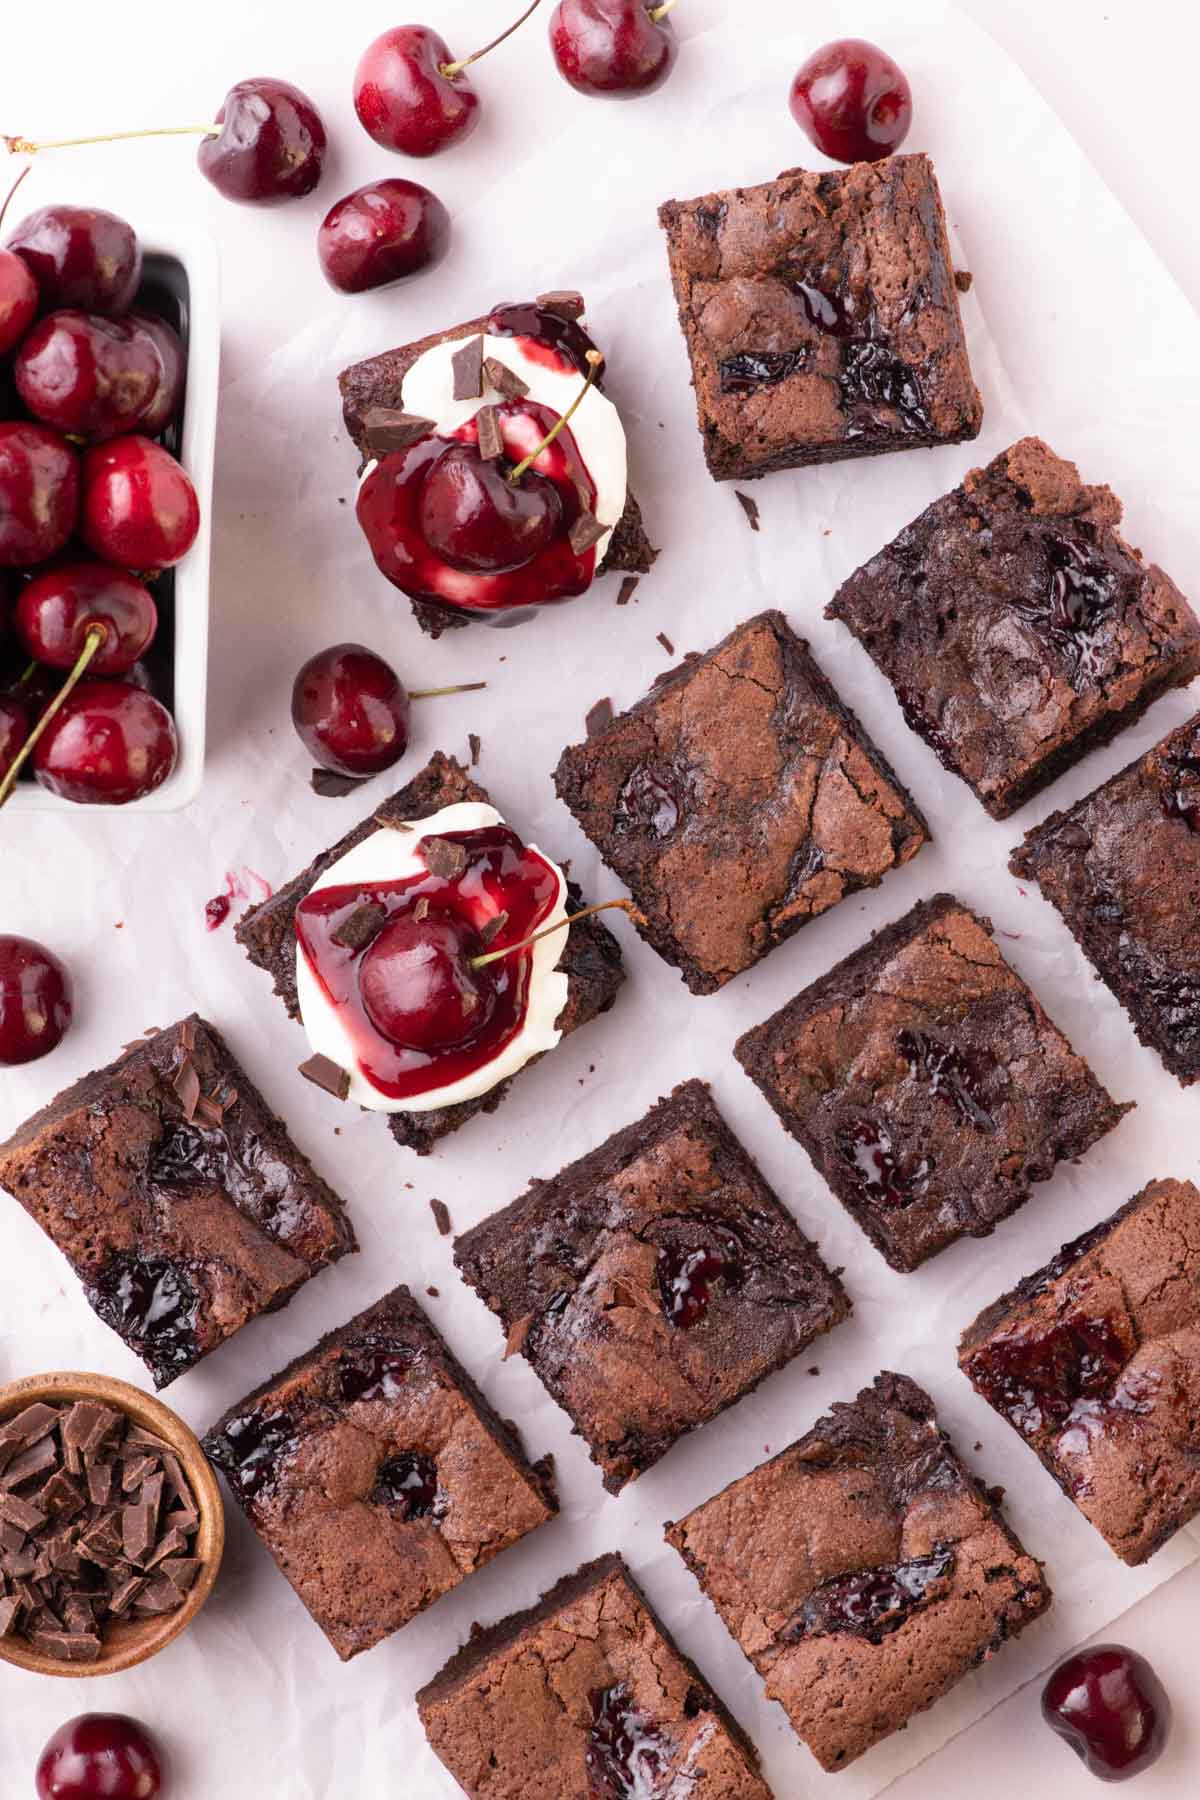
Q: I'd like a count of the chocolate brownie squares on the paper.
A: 13